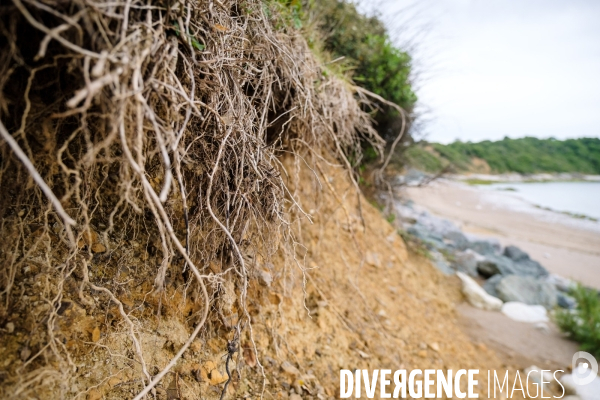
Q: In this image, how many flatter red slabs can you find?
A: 0